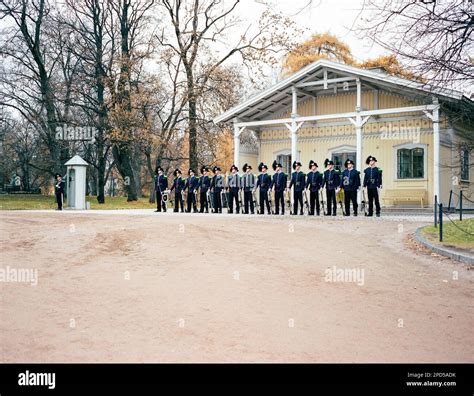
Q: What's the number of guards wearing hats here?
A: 15